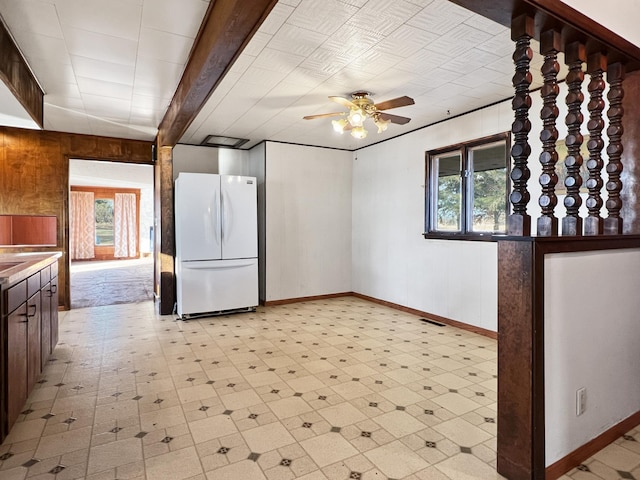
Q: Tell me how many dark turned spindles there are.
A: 5